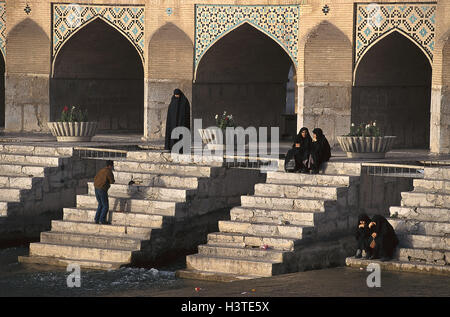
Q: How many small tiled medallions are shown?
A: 3